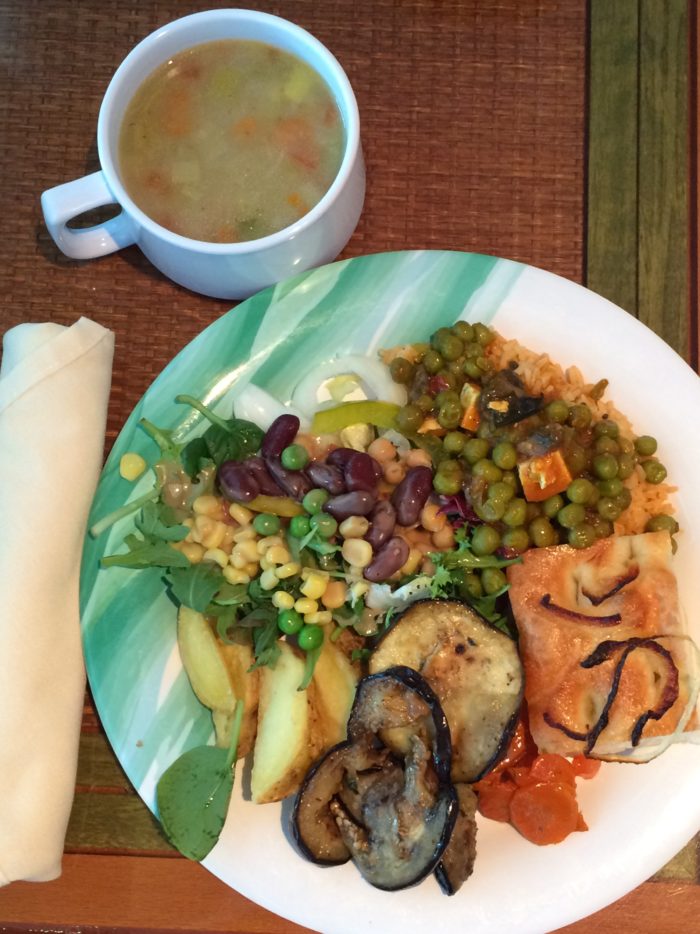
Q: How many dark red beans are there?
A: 11